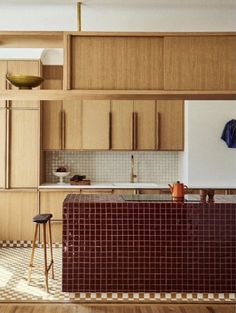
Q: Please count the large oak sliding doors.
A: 2